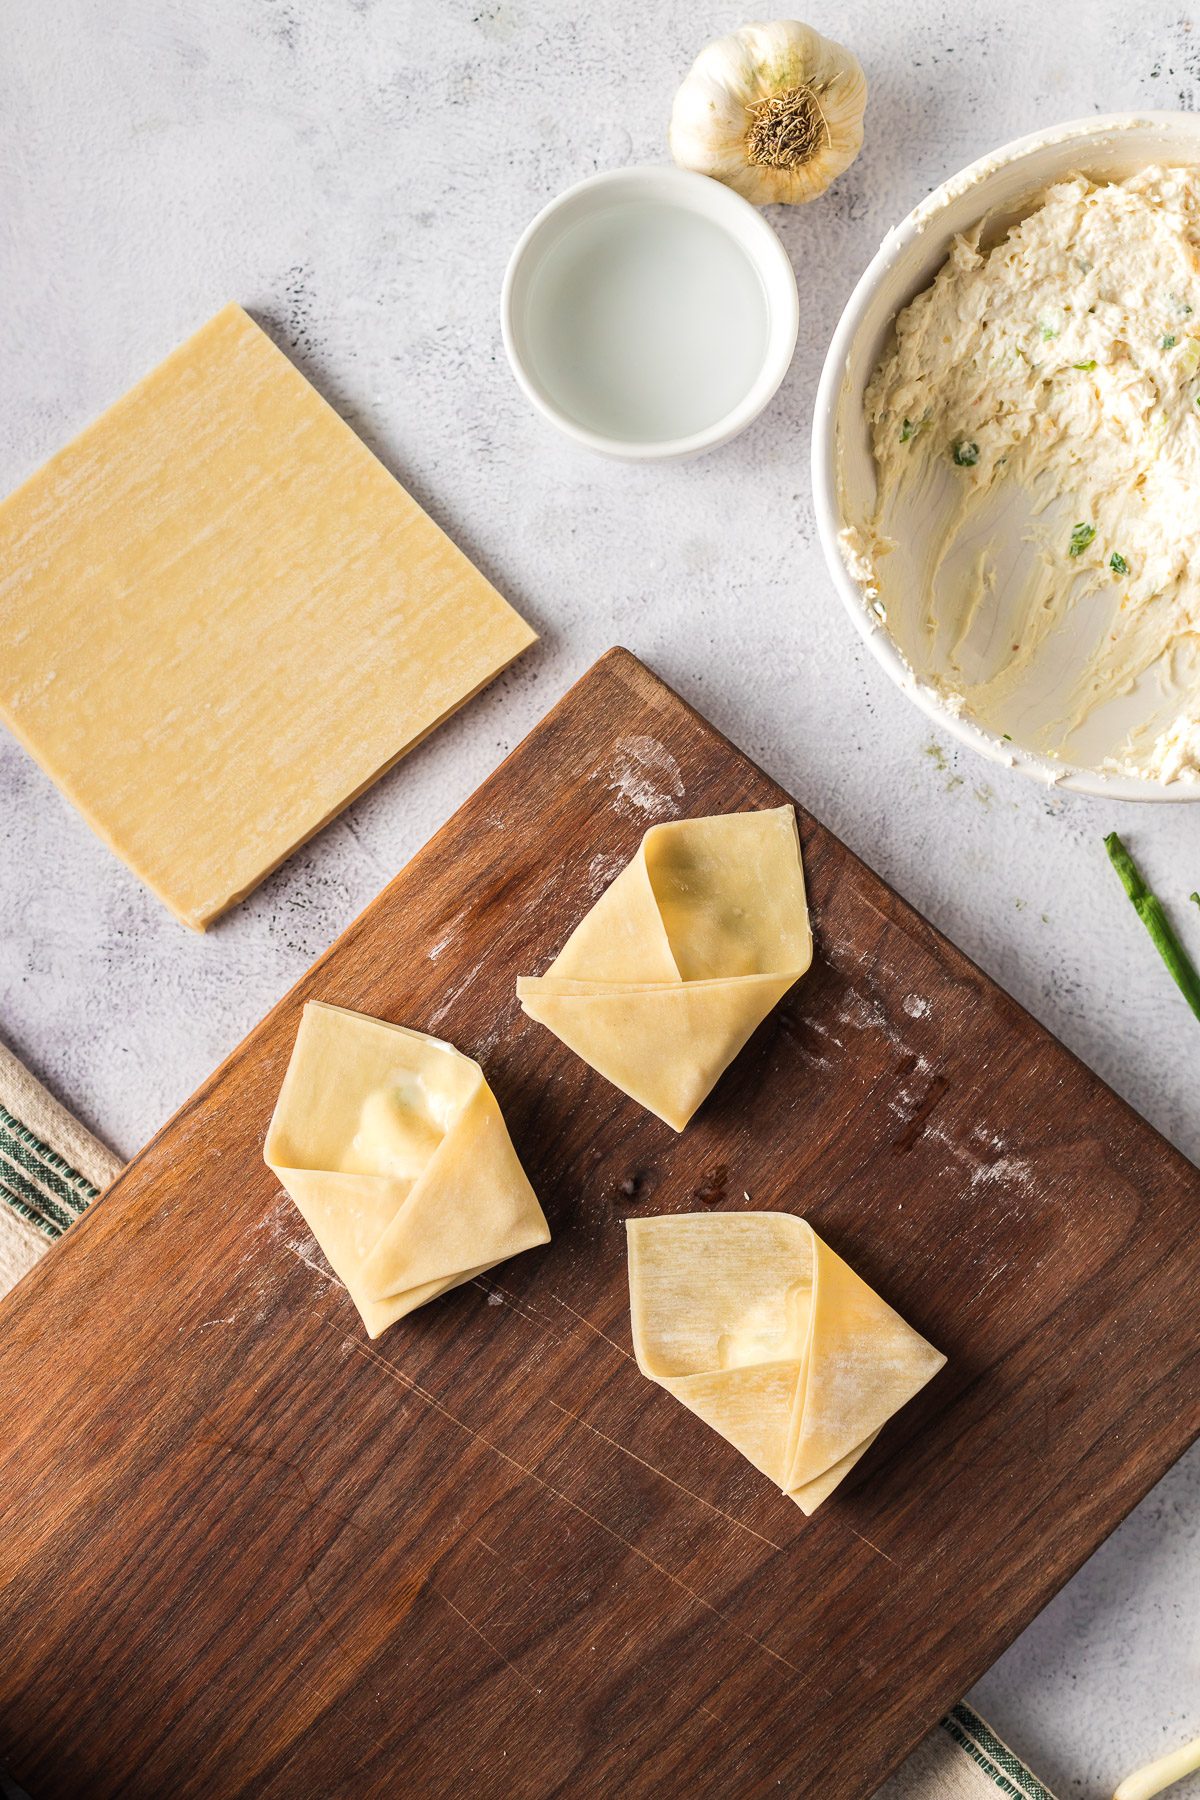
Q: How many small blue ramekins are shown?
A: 0